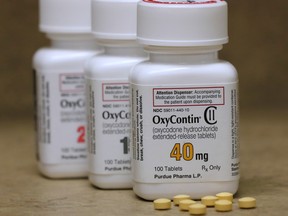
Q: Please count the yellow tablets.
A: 8